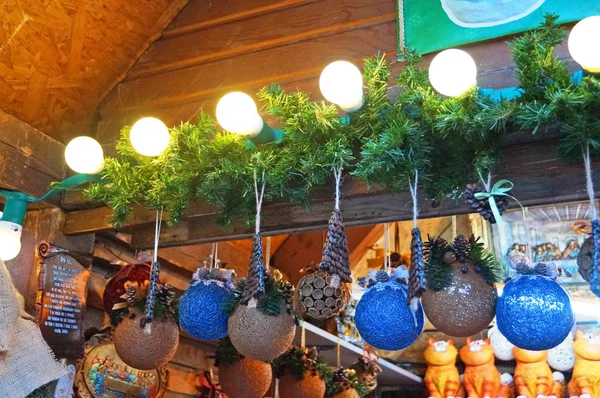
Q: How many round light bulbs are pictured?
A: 7